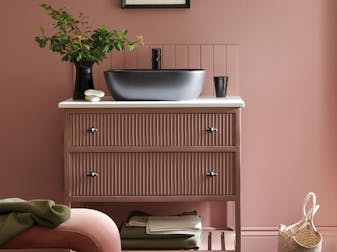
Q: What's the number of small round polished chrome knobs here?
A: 4